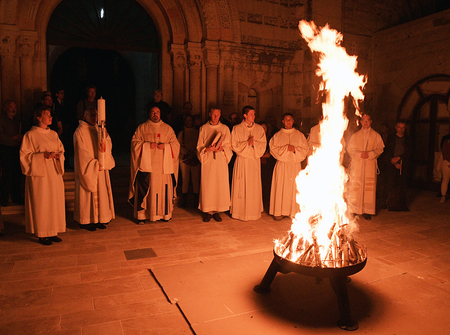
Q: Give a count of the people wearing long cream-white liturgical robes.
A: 8